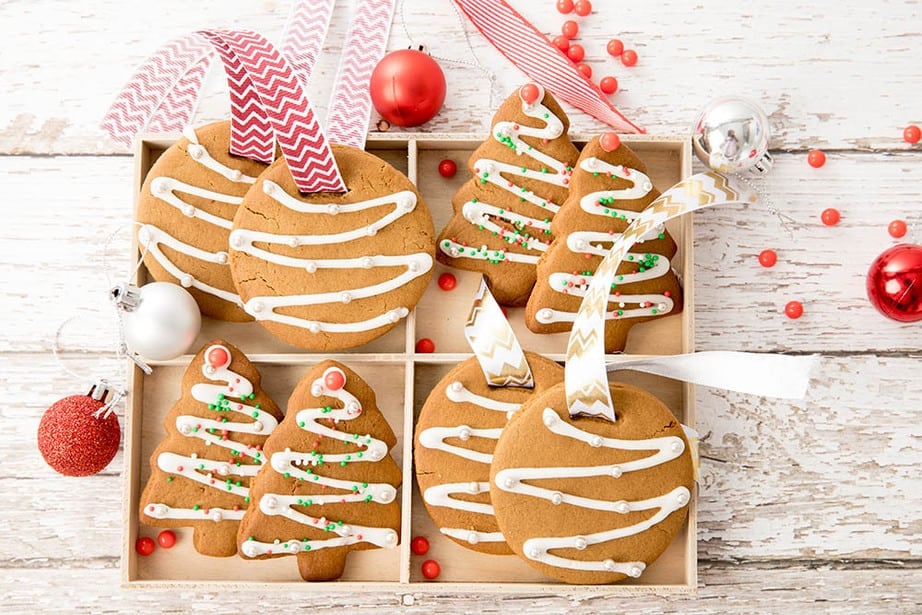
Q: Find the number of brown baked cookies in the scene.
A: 8